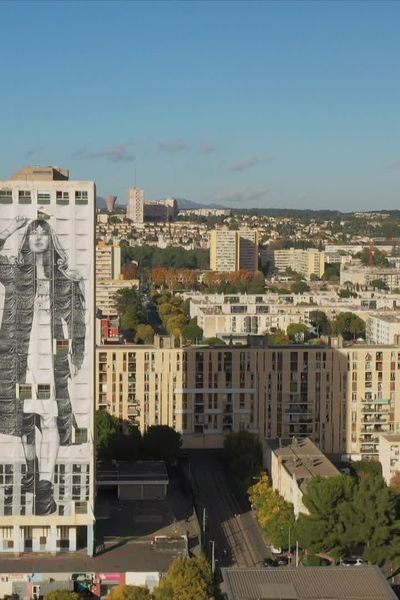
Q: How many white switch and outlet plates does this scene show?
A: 0